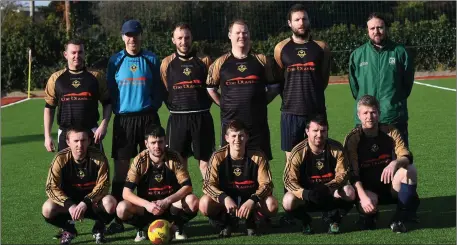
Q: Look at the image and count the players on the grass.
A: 11